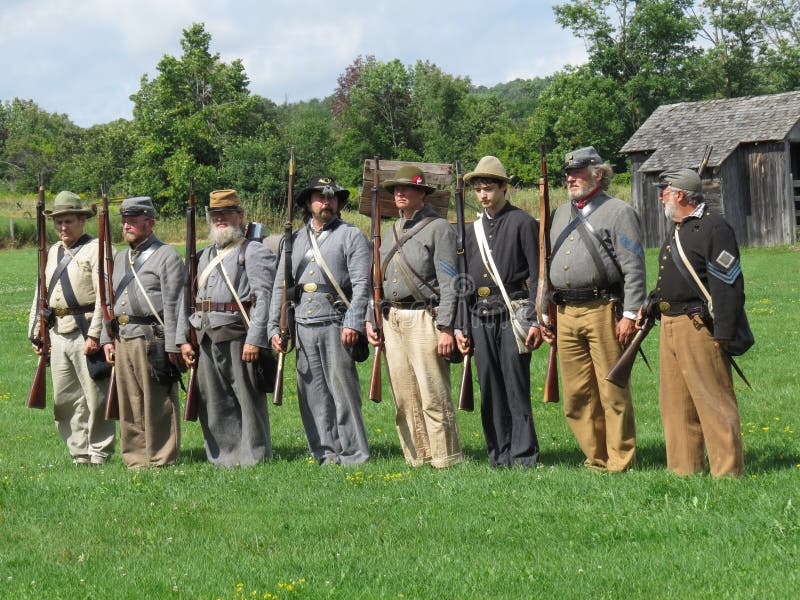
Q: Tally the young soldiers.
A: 1